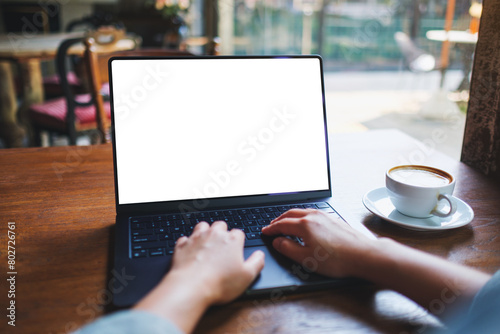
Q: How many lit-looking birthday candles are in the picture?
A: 0